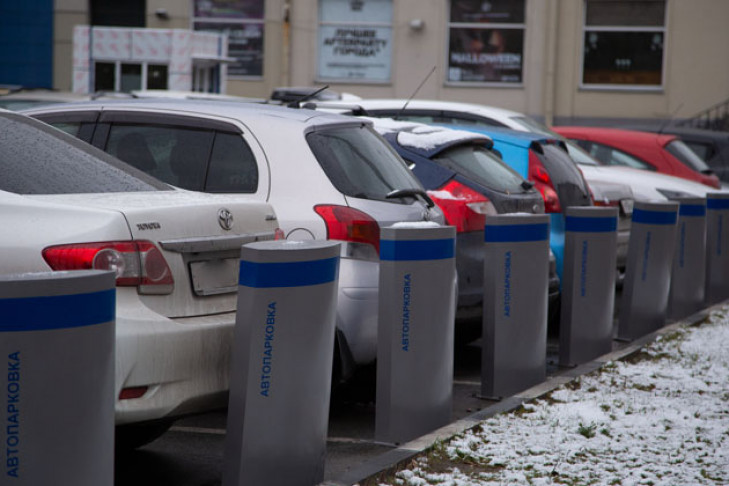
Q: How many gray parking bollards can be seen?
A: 8